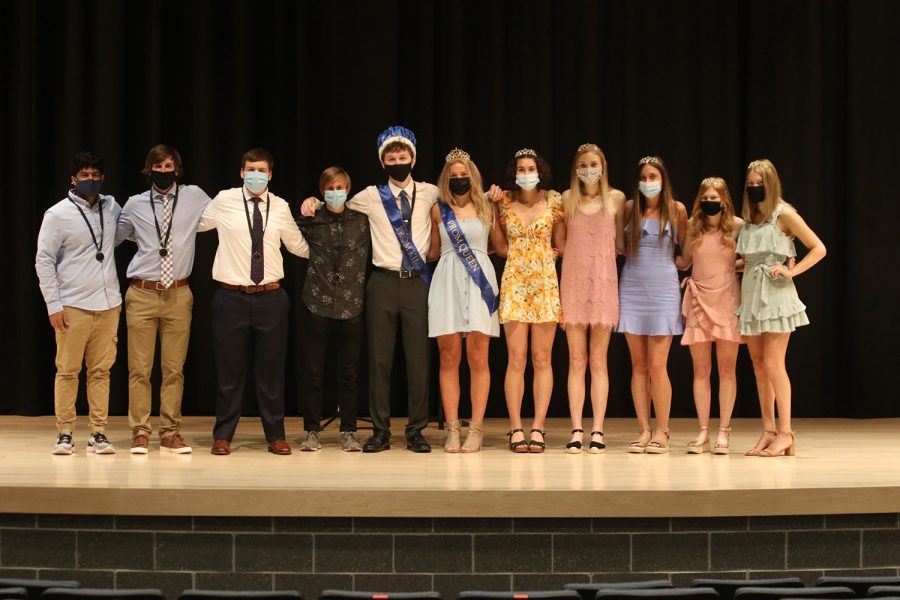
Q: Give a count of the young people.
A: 11